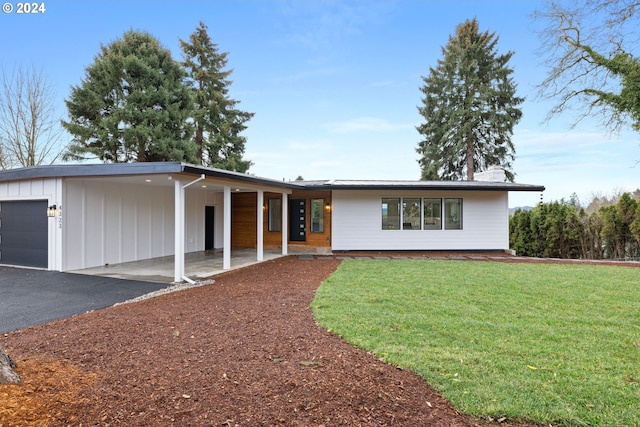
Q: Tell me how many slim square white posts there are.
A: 4